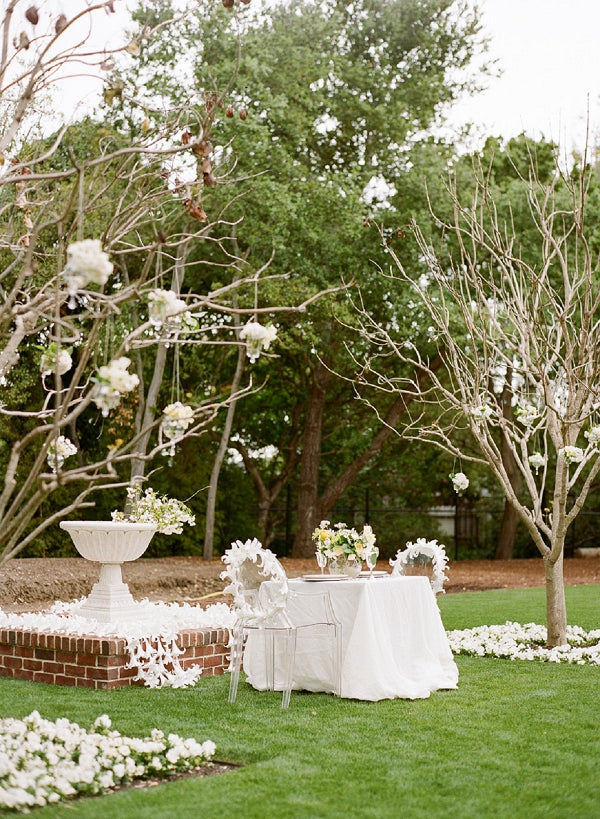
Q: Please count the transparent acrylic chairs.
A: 2